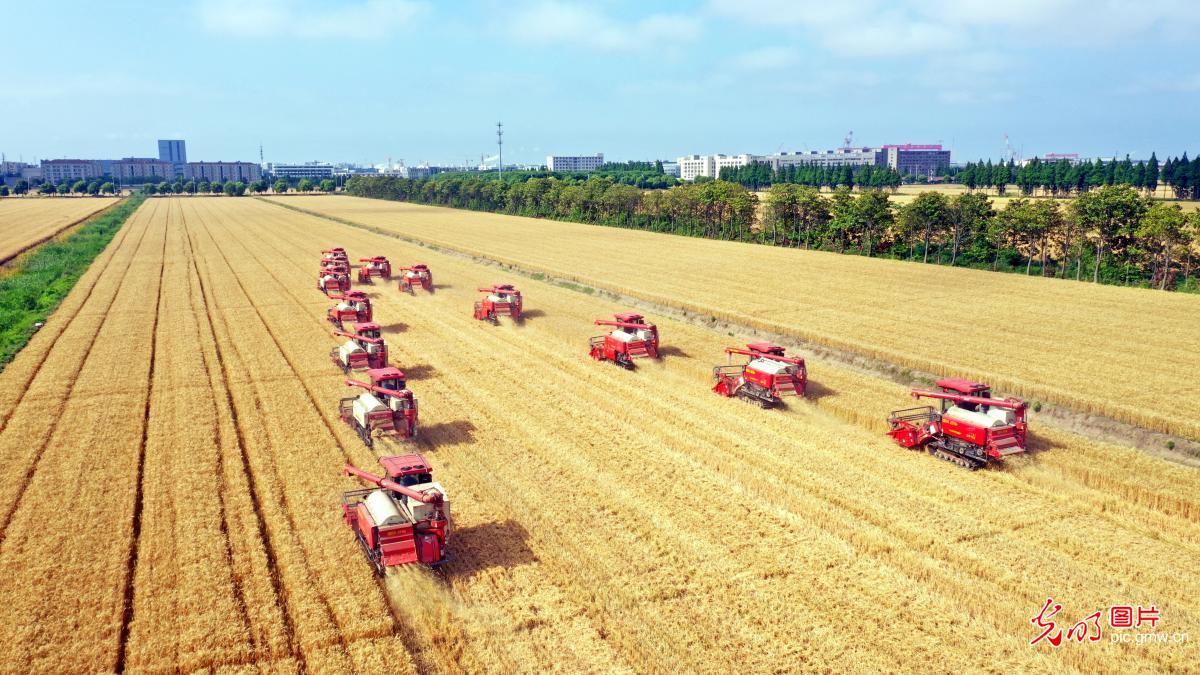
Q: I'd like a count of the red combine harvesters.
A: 13